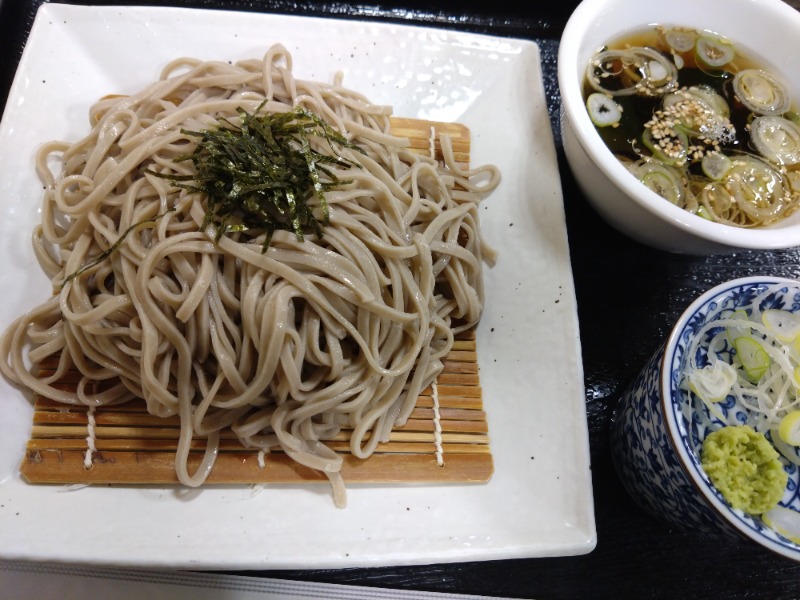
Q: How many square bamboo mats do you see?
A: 1